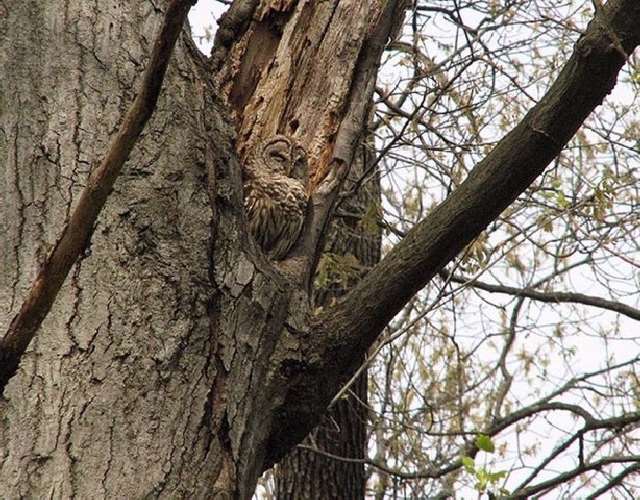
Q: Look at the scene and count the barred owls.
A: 1